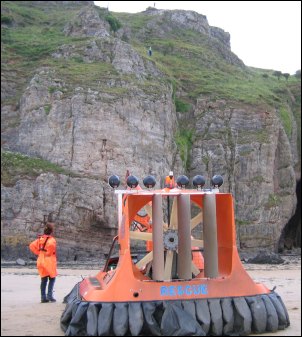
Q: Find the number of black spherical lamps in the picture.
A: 6